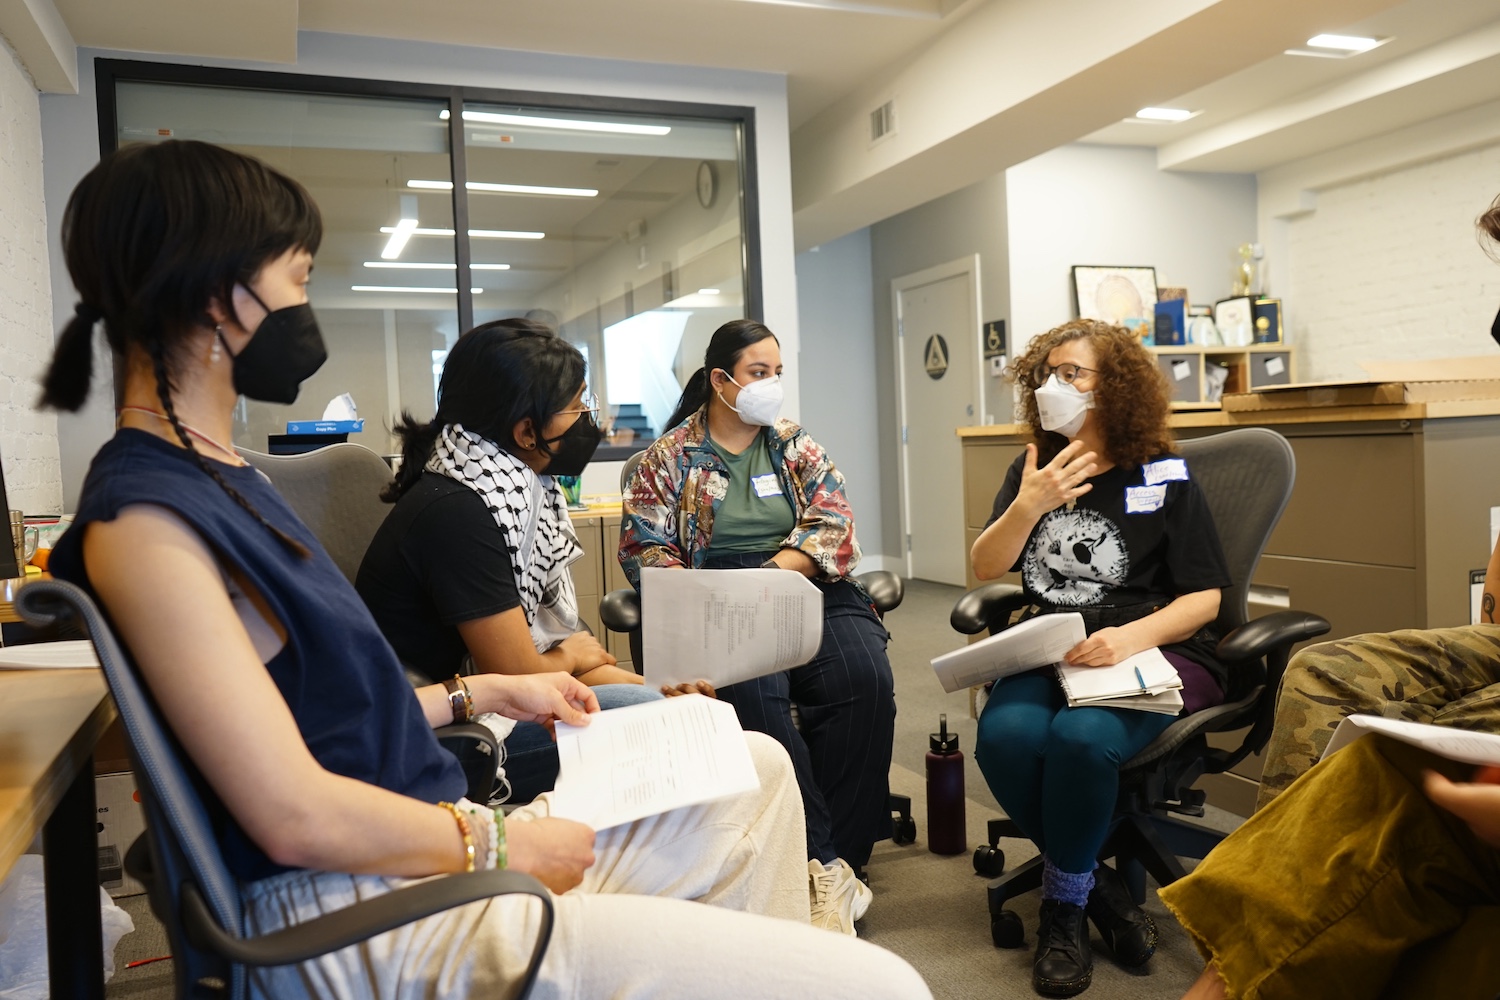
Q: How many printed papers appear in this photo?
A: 4